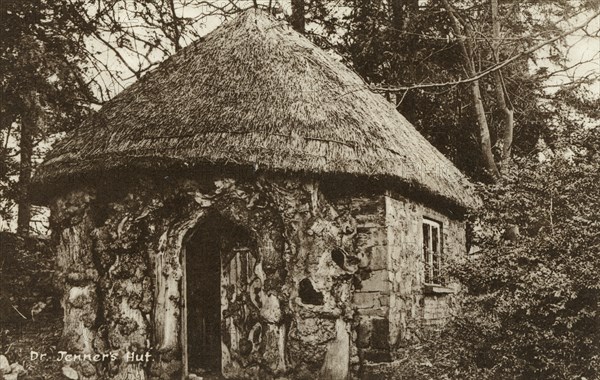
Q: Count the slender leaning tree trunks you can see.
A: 2